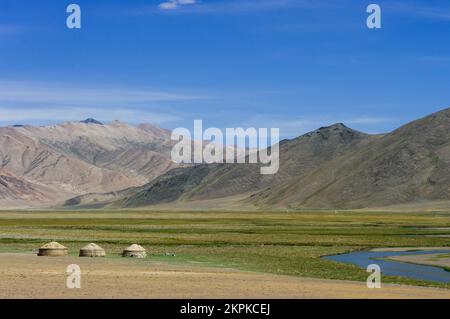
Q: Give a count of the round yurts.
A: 3